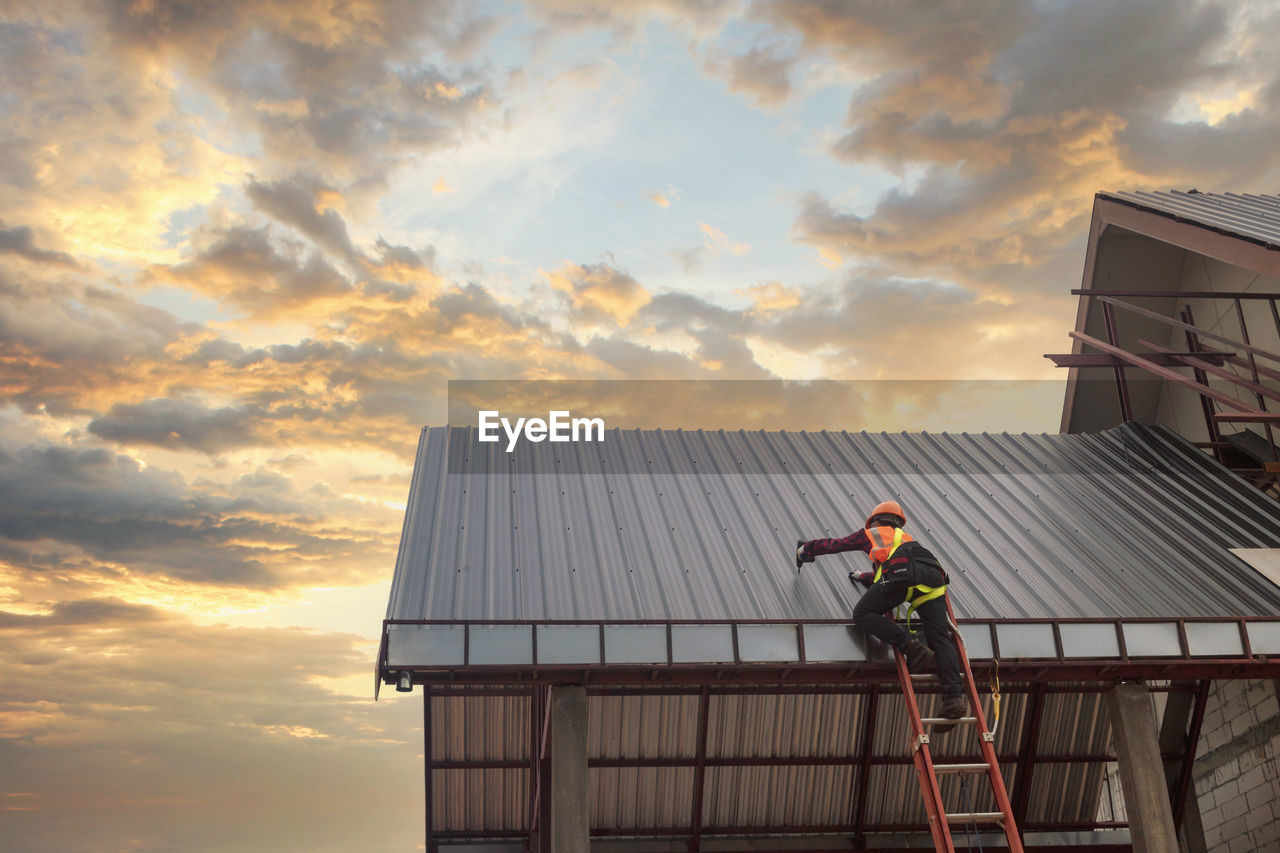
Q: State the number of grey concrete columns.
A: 2